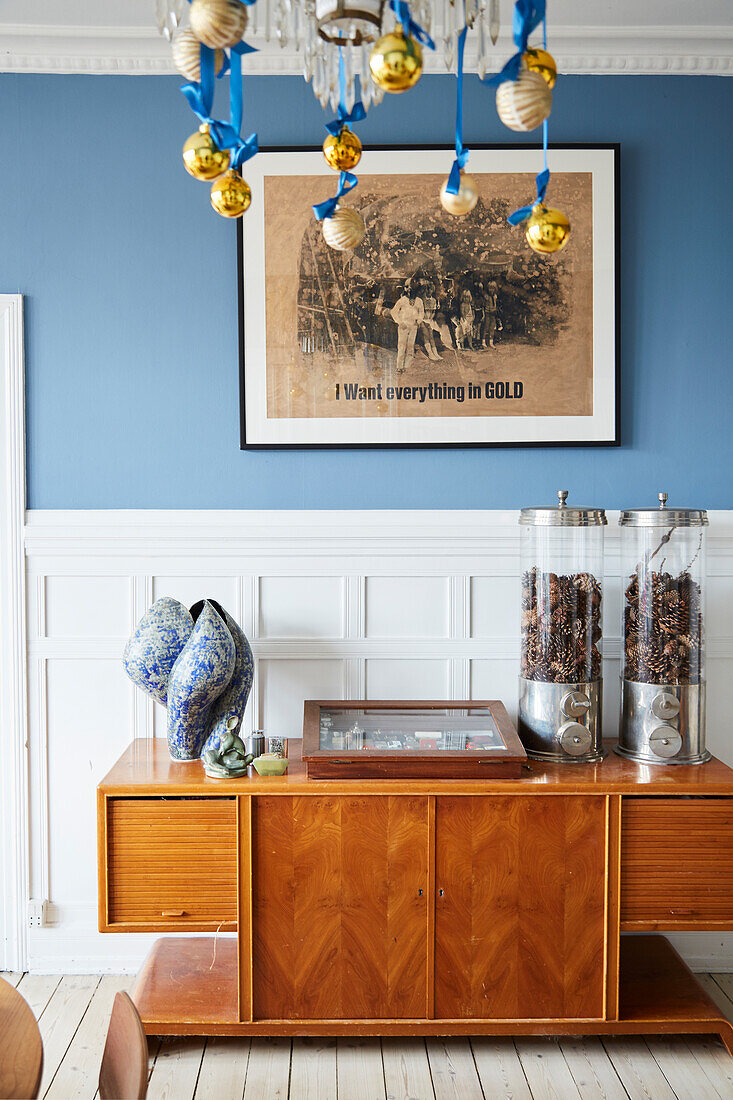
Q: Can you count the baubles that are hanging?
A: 11